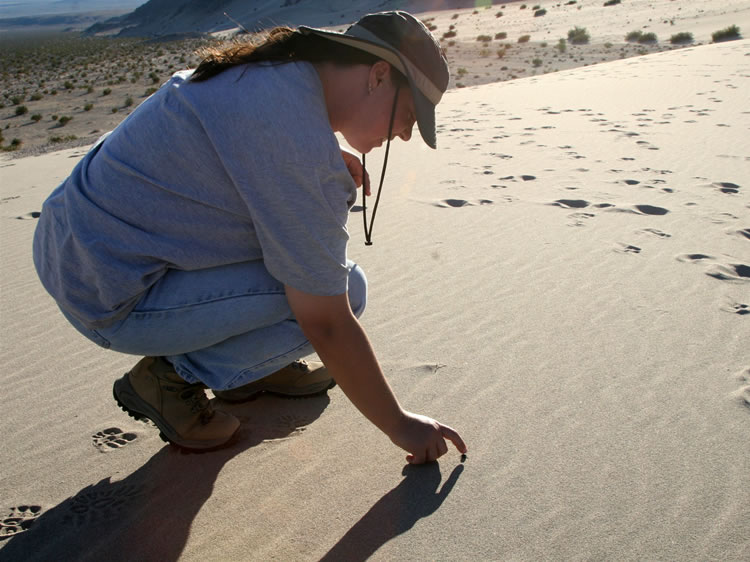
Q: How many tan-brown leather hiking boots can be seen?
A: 2